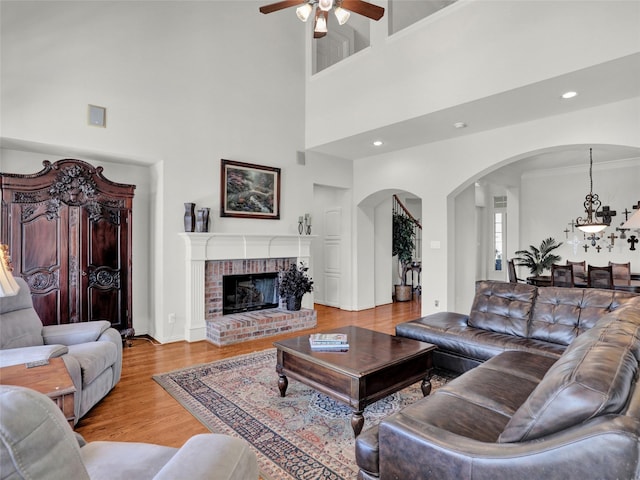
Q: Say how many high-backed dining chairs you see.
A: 5